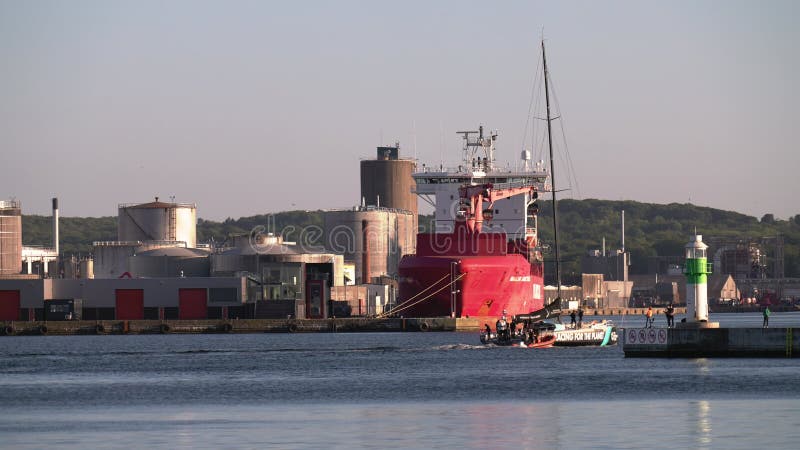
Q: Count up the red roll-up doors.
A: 3